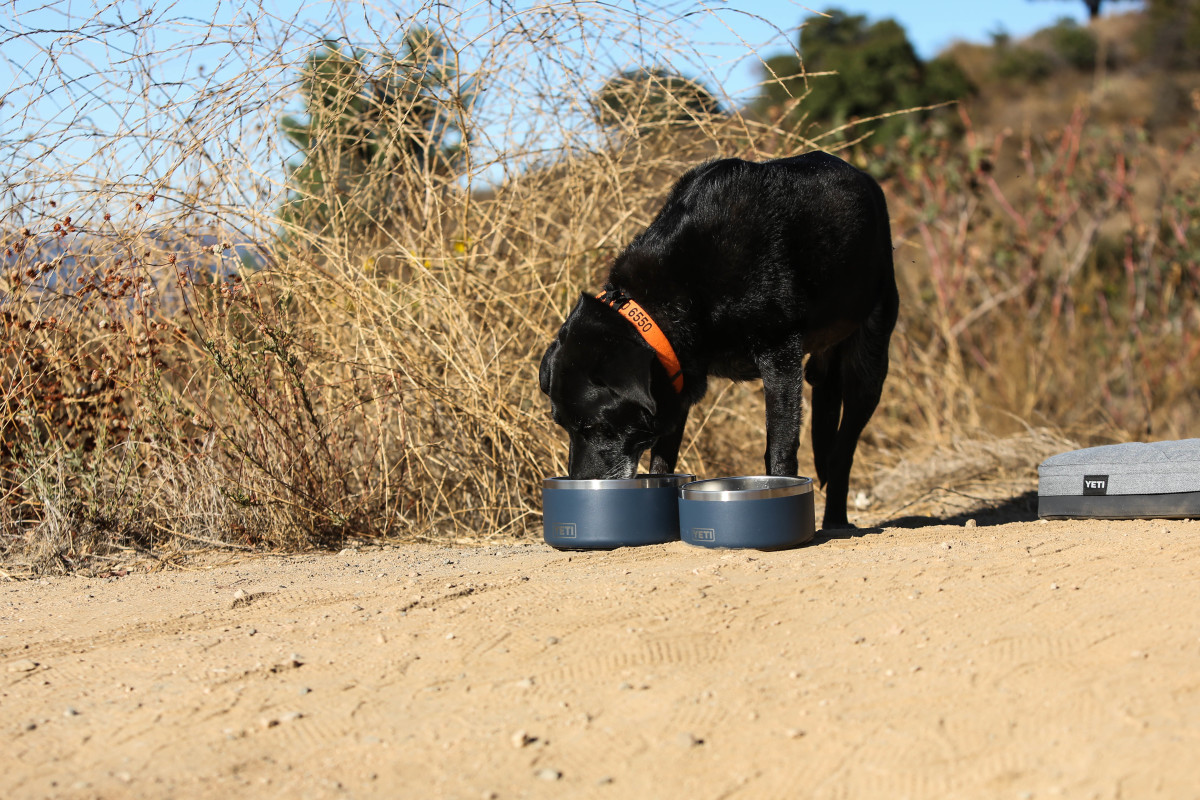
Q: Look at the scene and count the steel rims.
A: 2